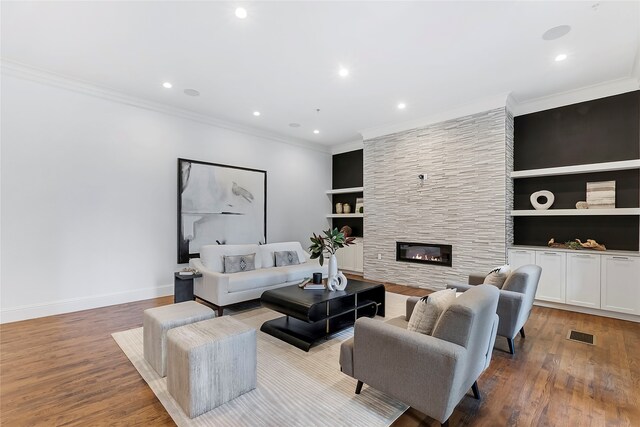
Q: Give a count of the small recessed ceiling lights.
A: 7